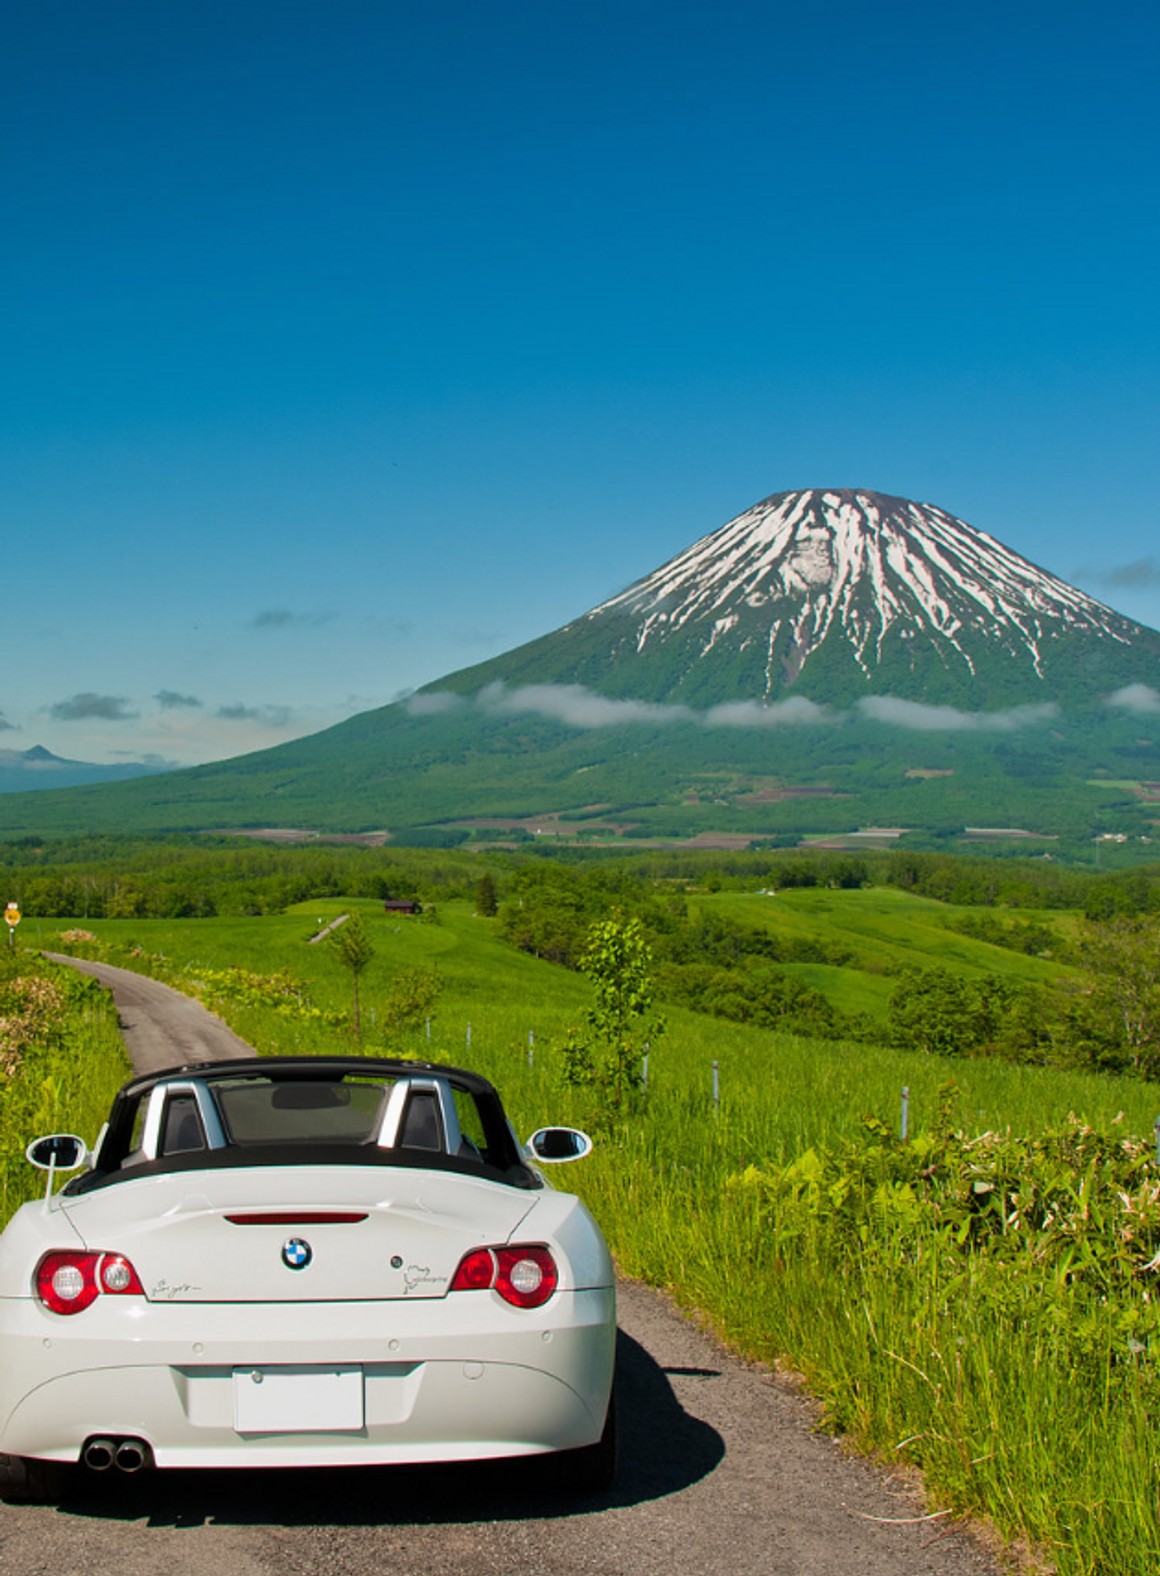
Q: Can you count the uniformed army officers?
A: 0